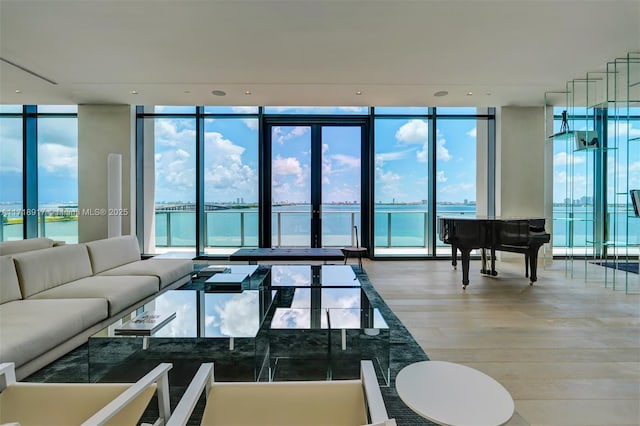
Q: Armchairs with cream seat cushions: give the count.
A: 2